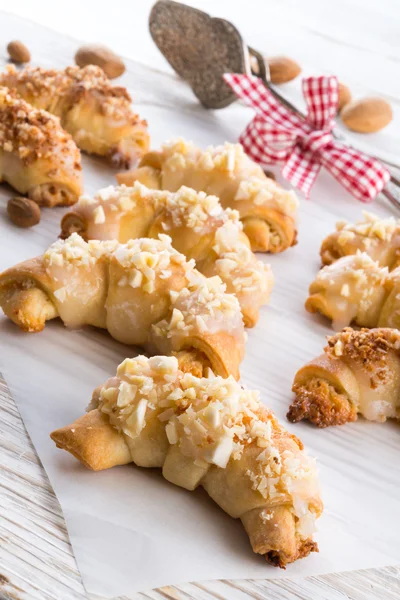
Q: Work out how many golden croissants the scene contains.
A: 9